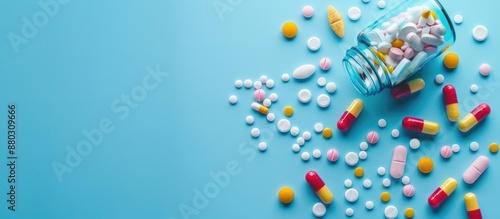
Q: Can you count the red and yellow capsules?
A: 8